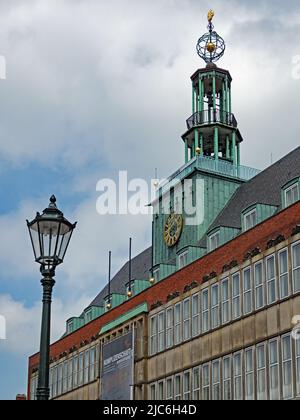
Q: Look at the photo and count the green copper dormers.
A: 9